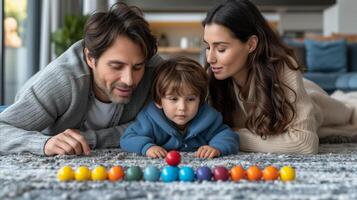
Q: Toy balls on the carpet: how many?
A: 15